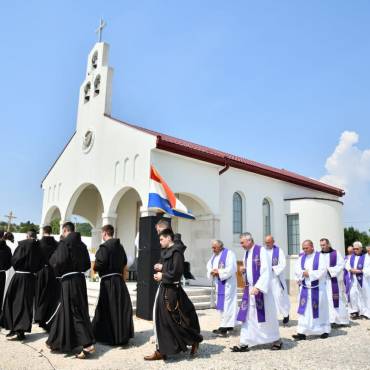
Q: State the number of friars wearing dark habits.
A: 7